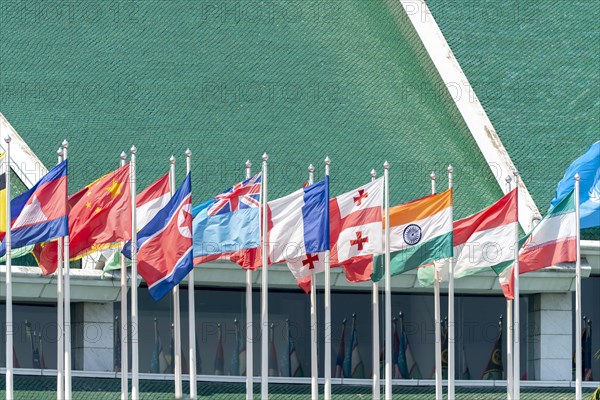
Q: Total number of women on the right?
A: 0